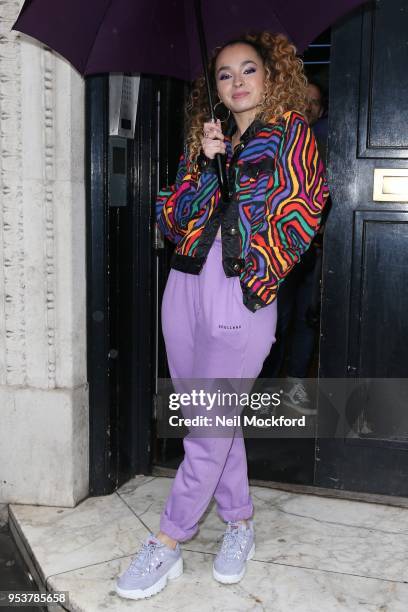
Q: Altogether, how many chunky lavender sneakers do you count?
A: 2